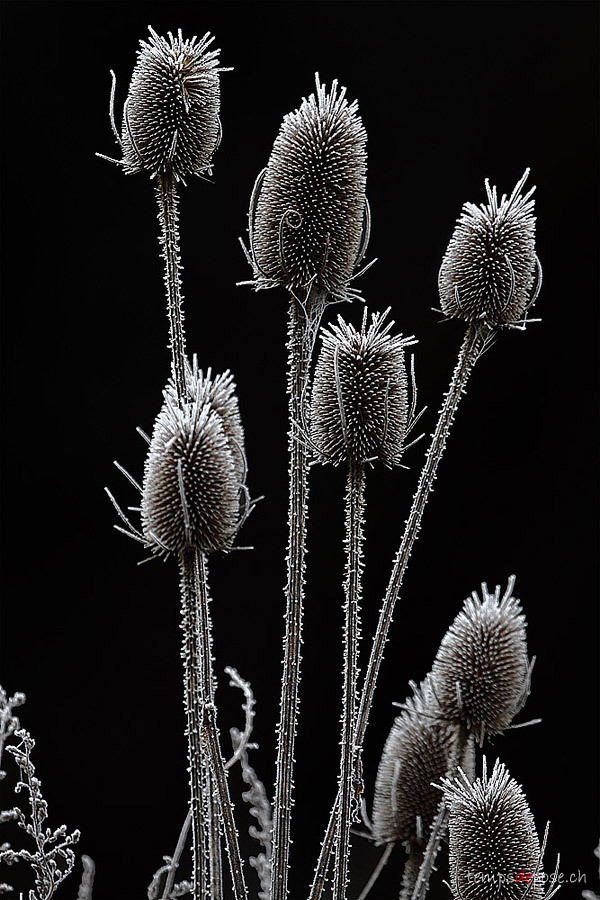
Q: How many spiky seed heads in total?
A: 9